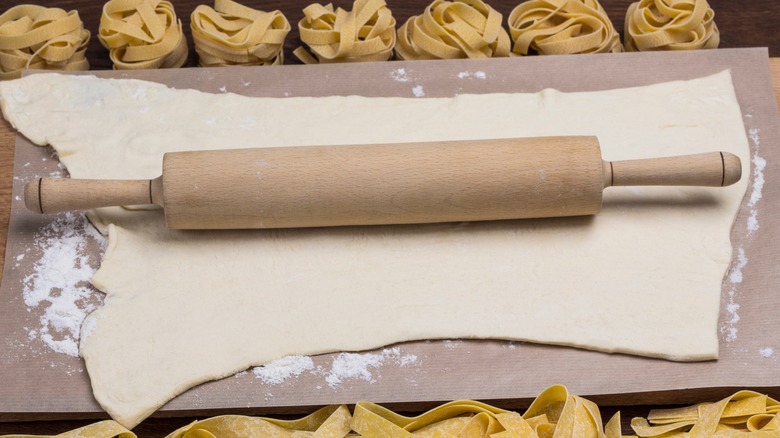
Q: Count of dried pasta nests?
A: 7